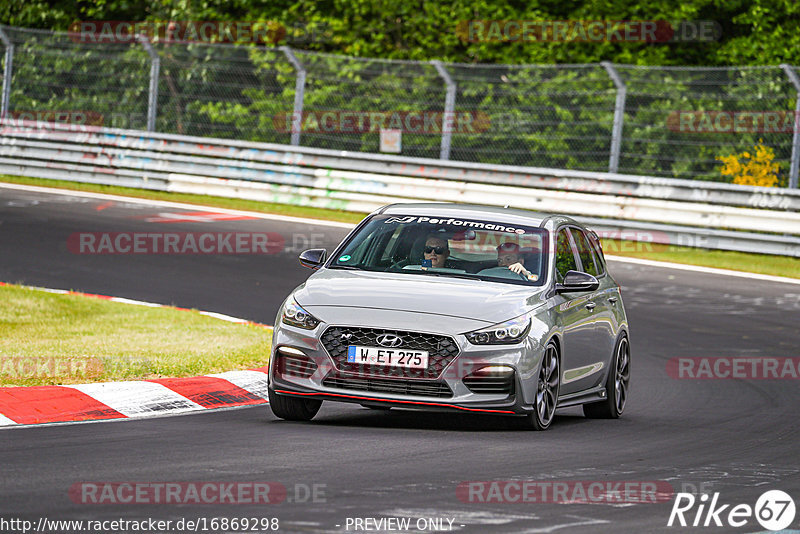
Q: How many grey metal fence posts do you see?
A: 6